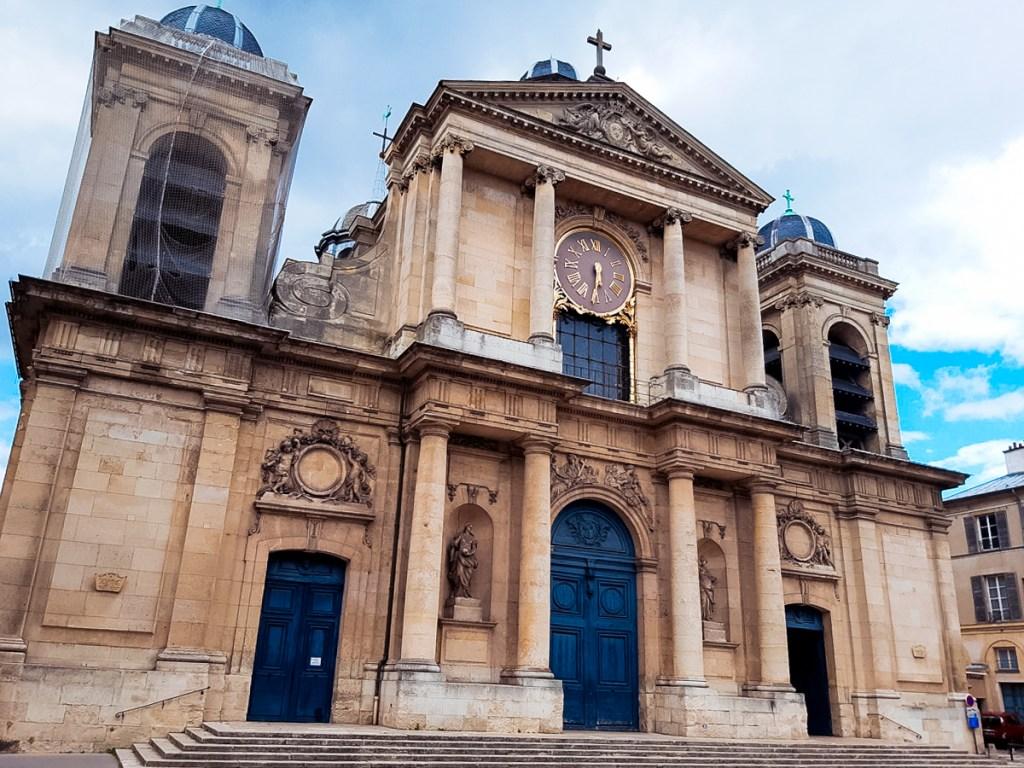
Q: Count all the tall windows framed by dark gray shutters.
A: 2